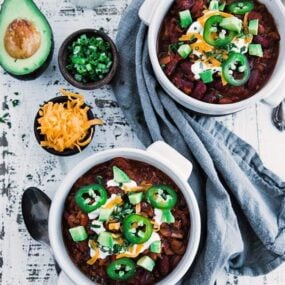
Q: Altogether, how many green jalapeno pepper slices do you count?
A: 7